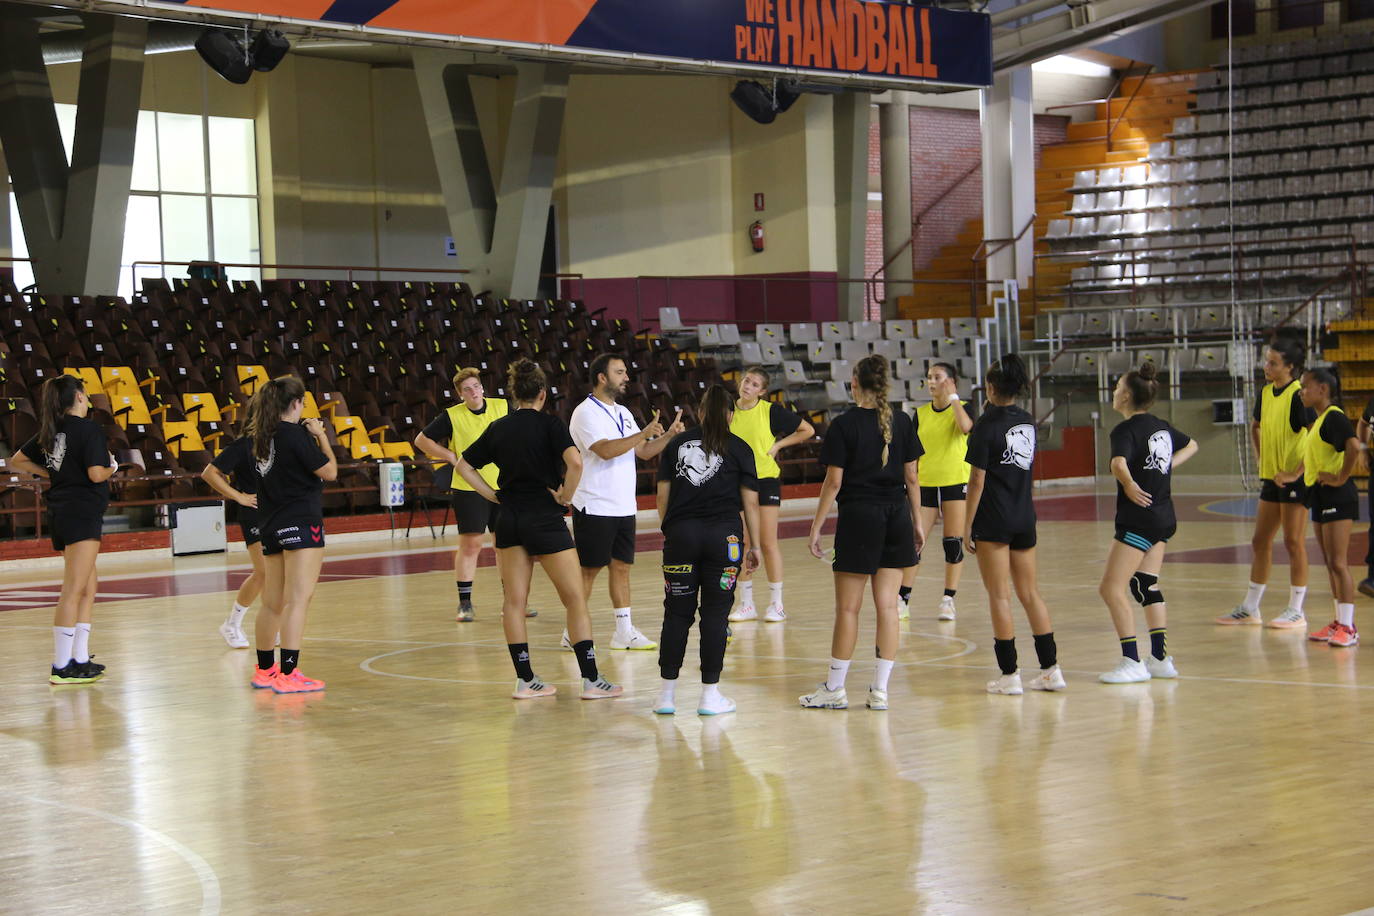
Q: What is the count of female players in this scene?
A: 13